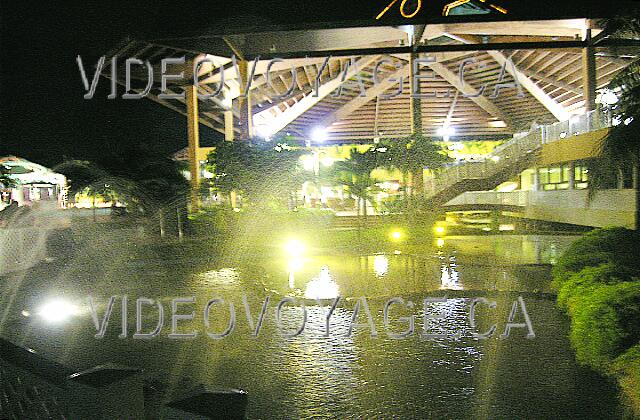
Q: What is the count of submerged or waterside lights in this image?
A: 4